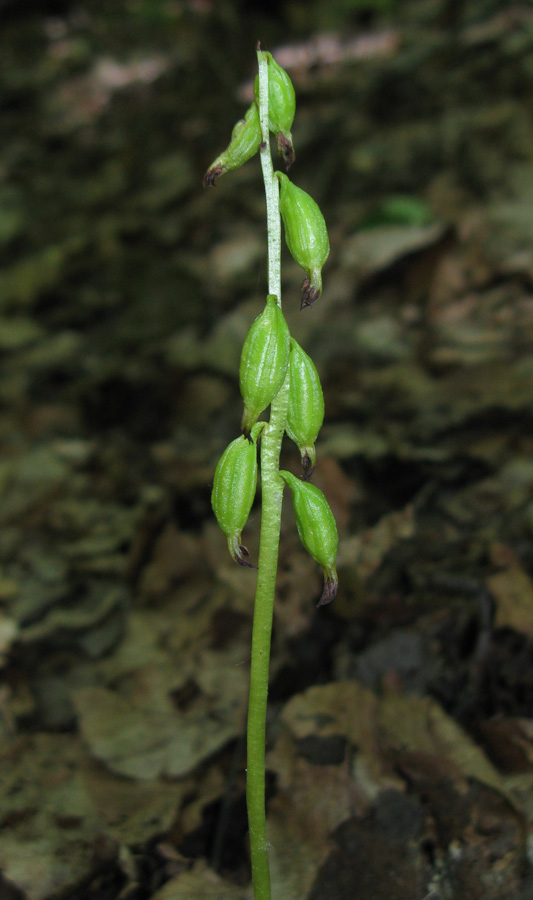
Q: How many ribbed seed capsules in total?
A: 7